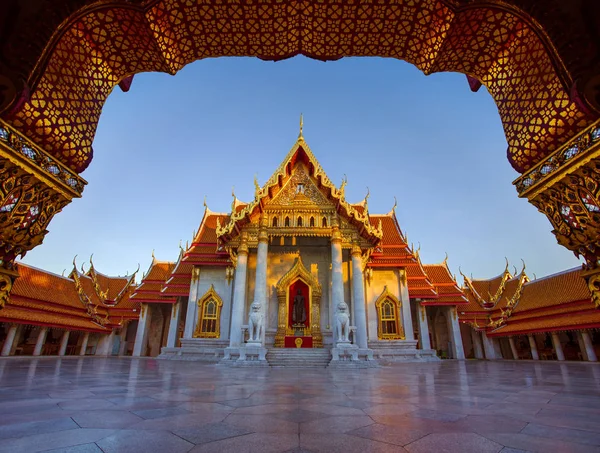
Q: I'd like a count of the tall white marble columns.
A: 4